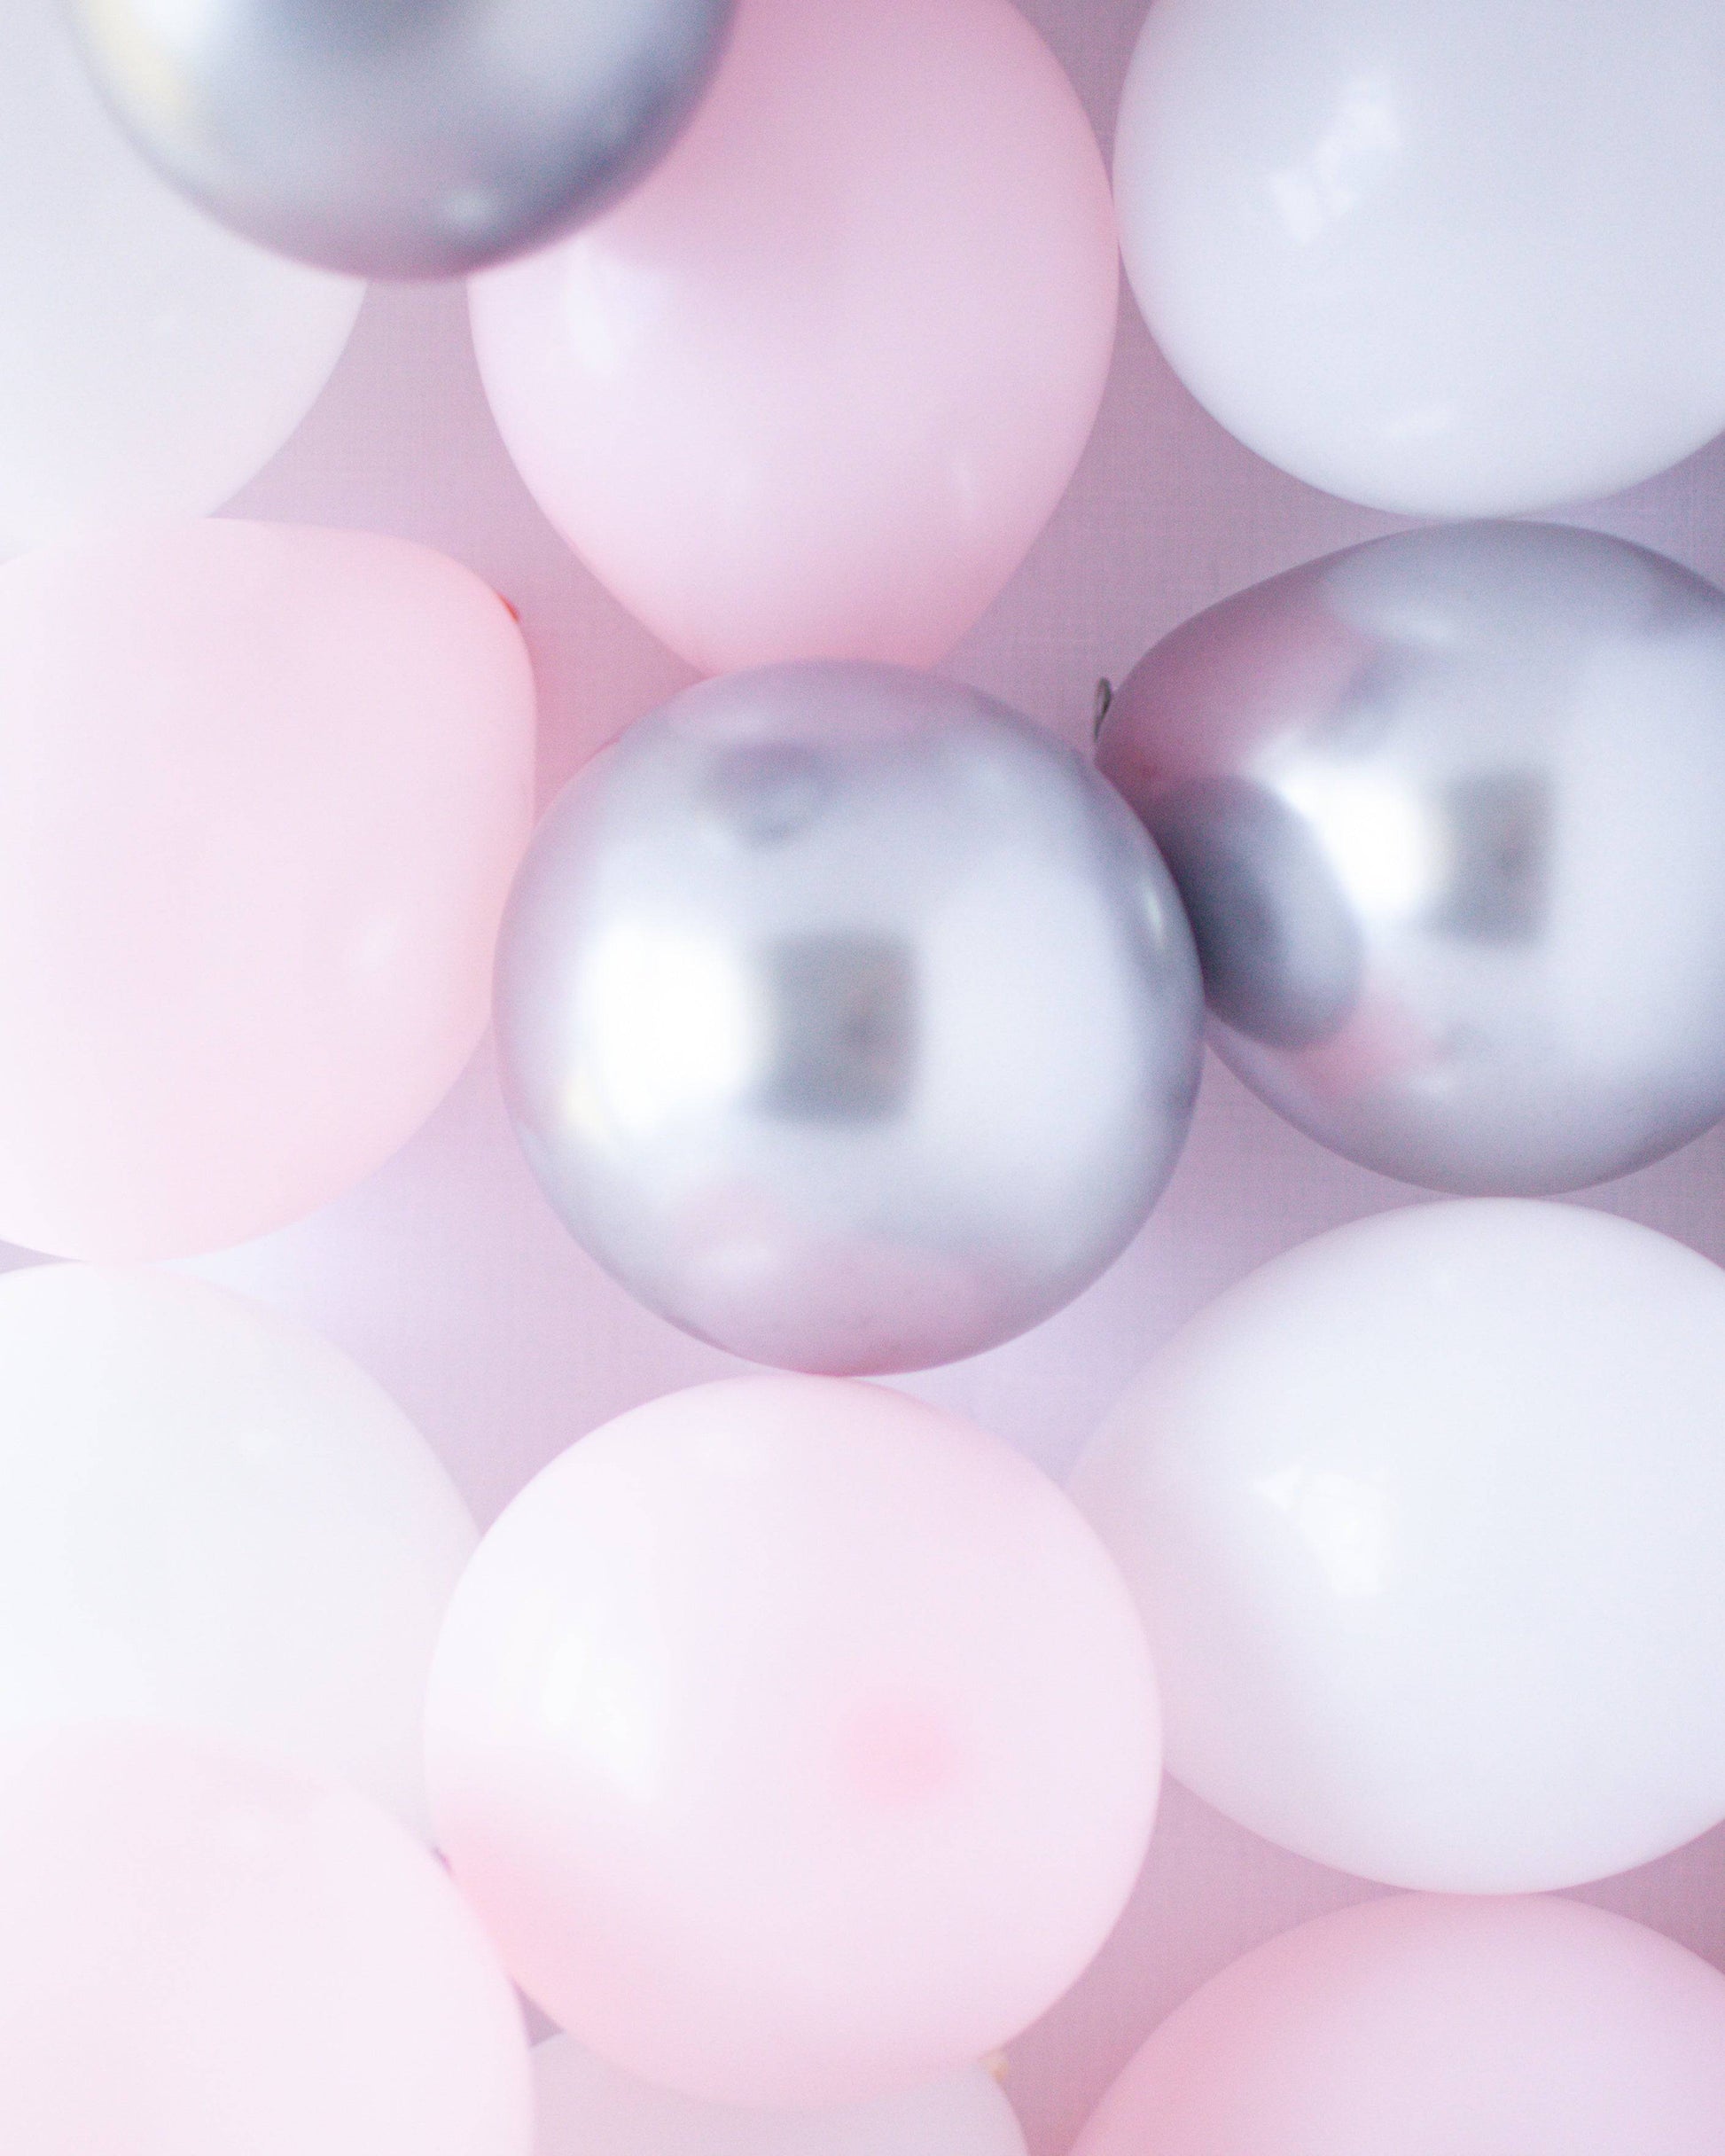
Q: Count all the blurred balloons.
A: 1